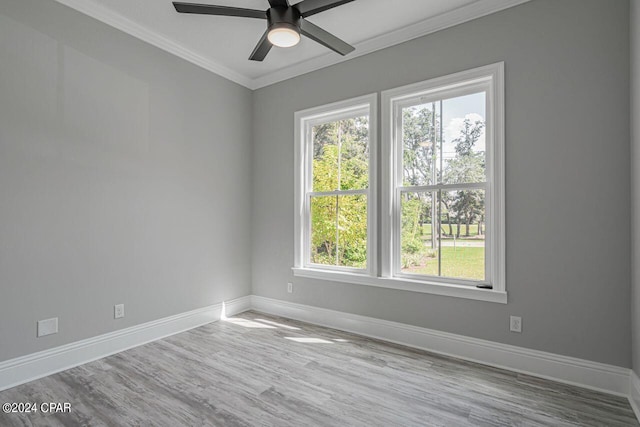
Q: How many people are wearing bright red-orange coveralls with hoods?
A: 0